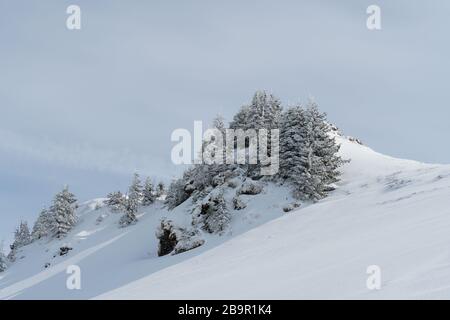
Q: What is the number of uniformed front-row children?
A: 0